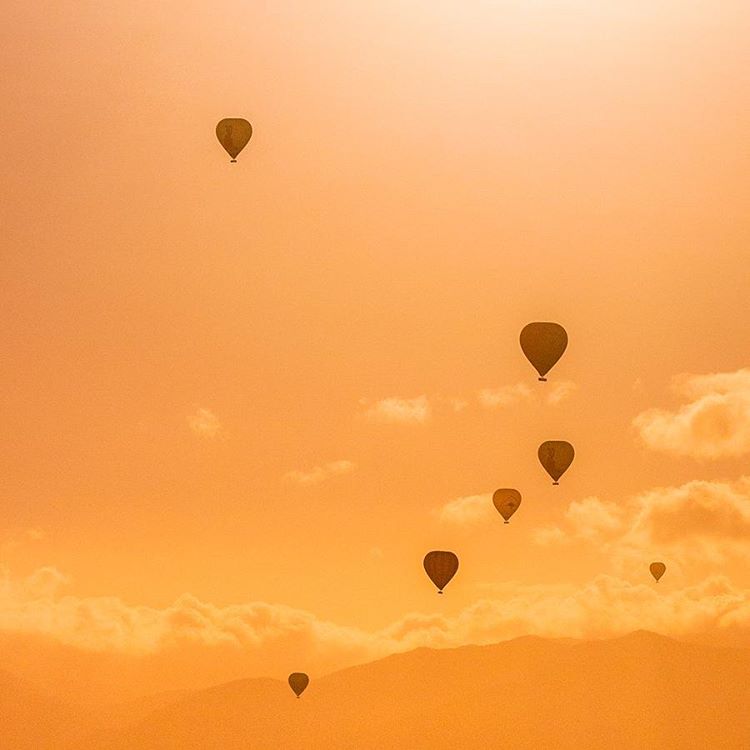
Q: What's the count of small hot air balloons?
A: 2